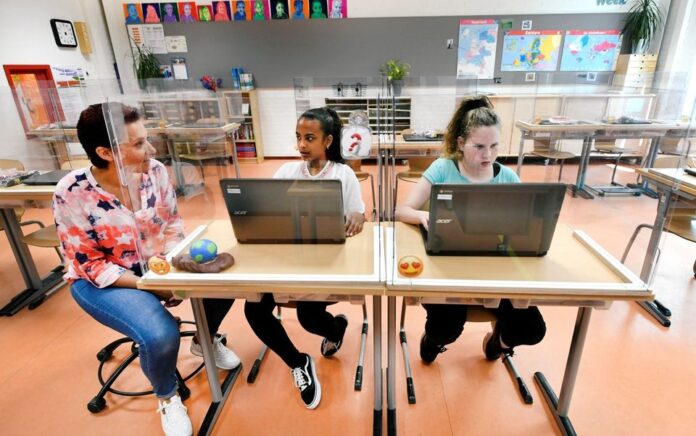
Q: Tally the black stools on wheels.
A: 1